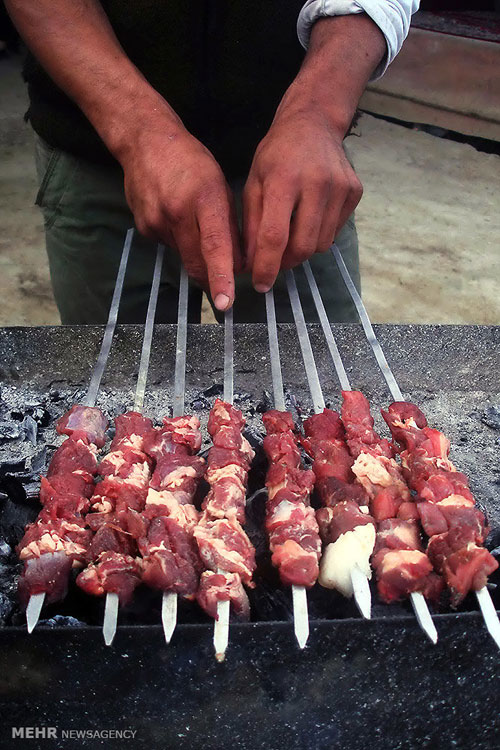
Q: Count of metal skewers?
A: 8